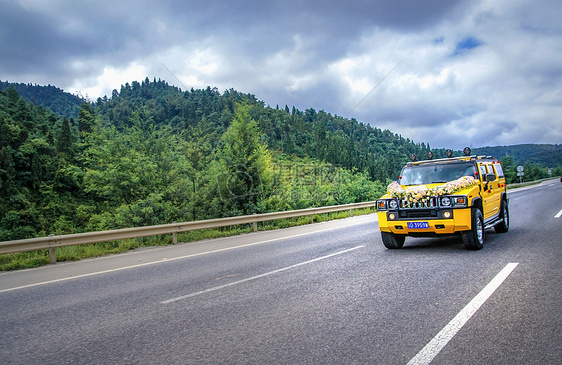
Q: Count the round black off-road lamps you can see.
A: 4